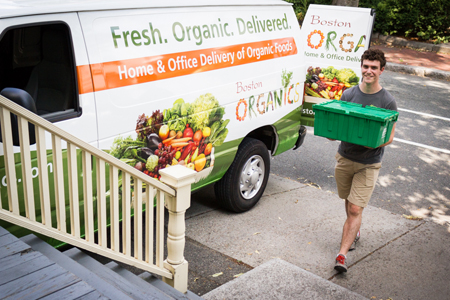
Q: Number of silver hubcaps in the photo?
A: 1